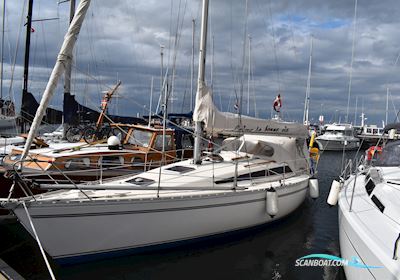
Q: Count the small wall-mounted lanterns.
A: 0